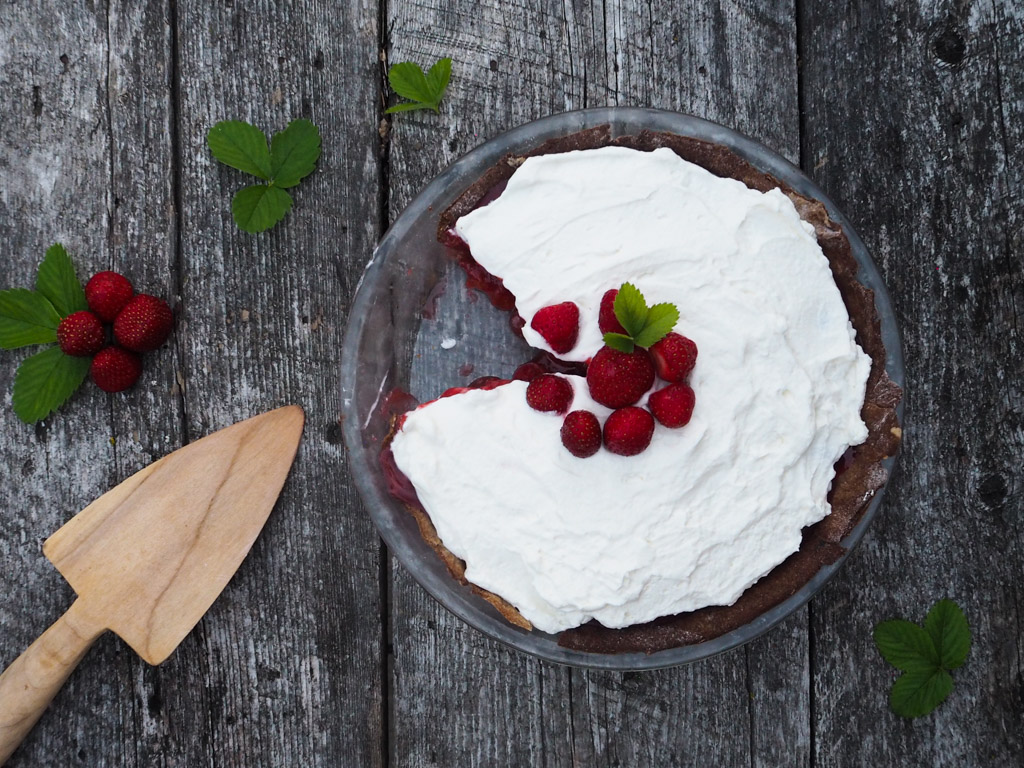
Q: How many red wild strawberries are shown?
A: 12